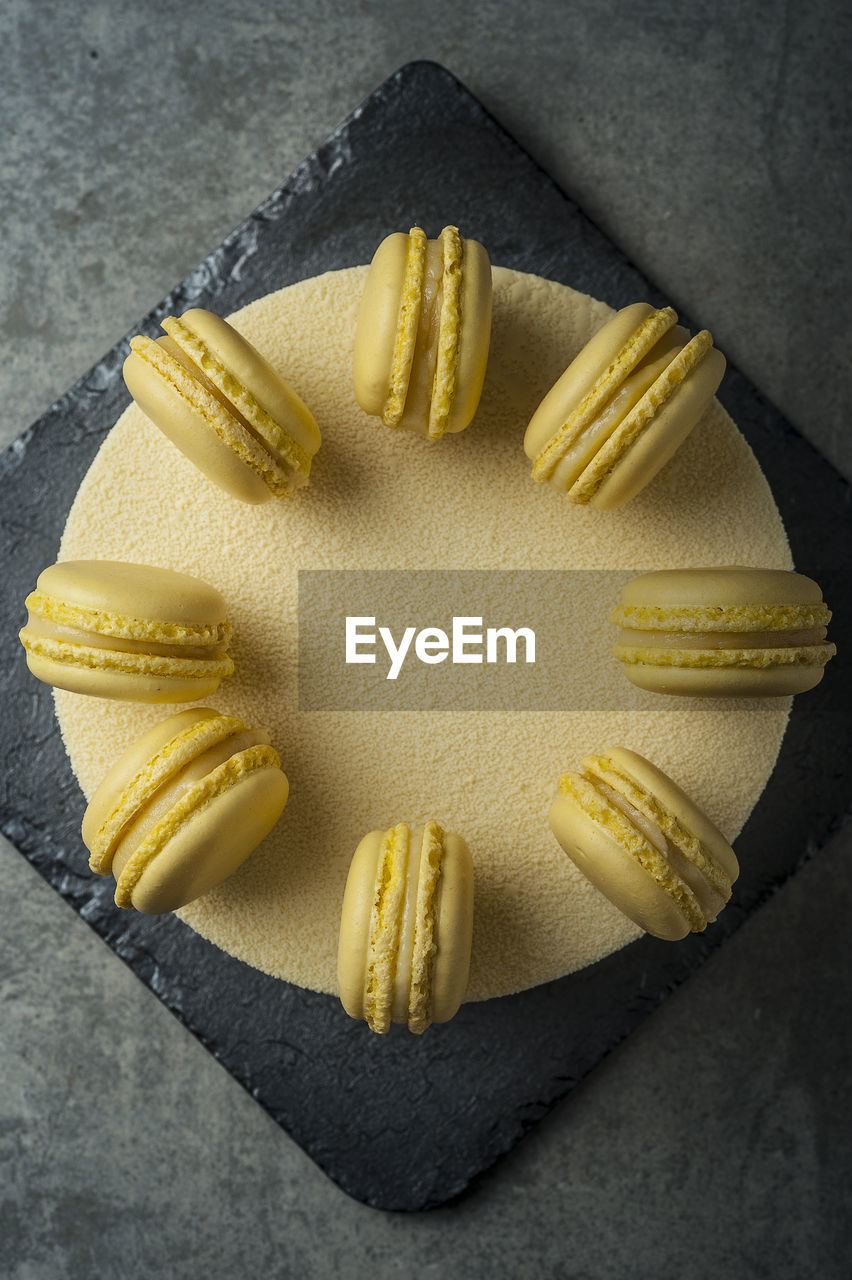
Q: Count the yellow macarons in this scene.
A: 8